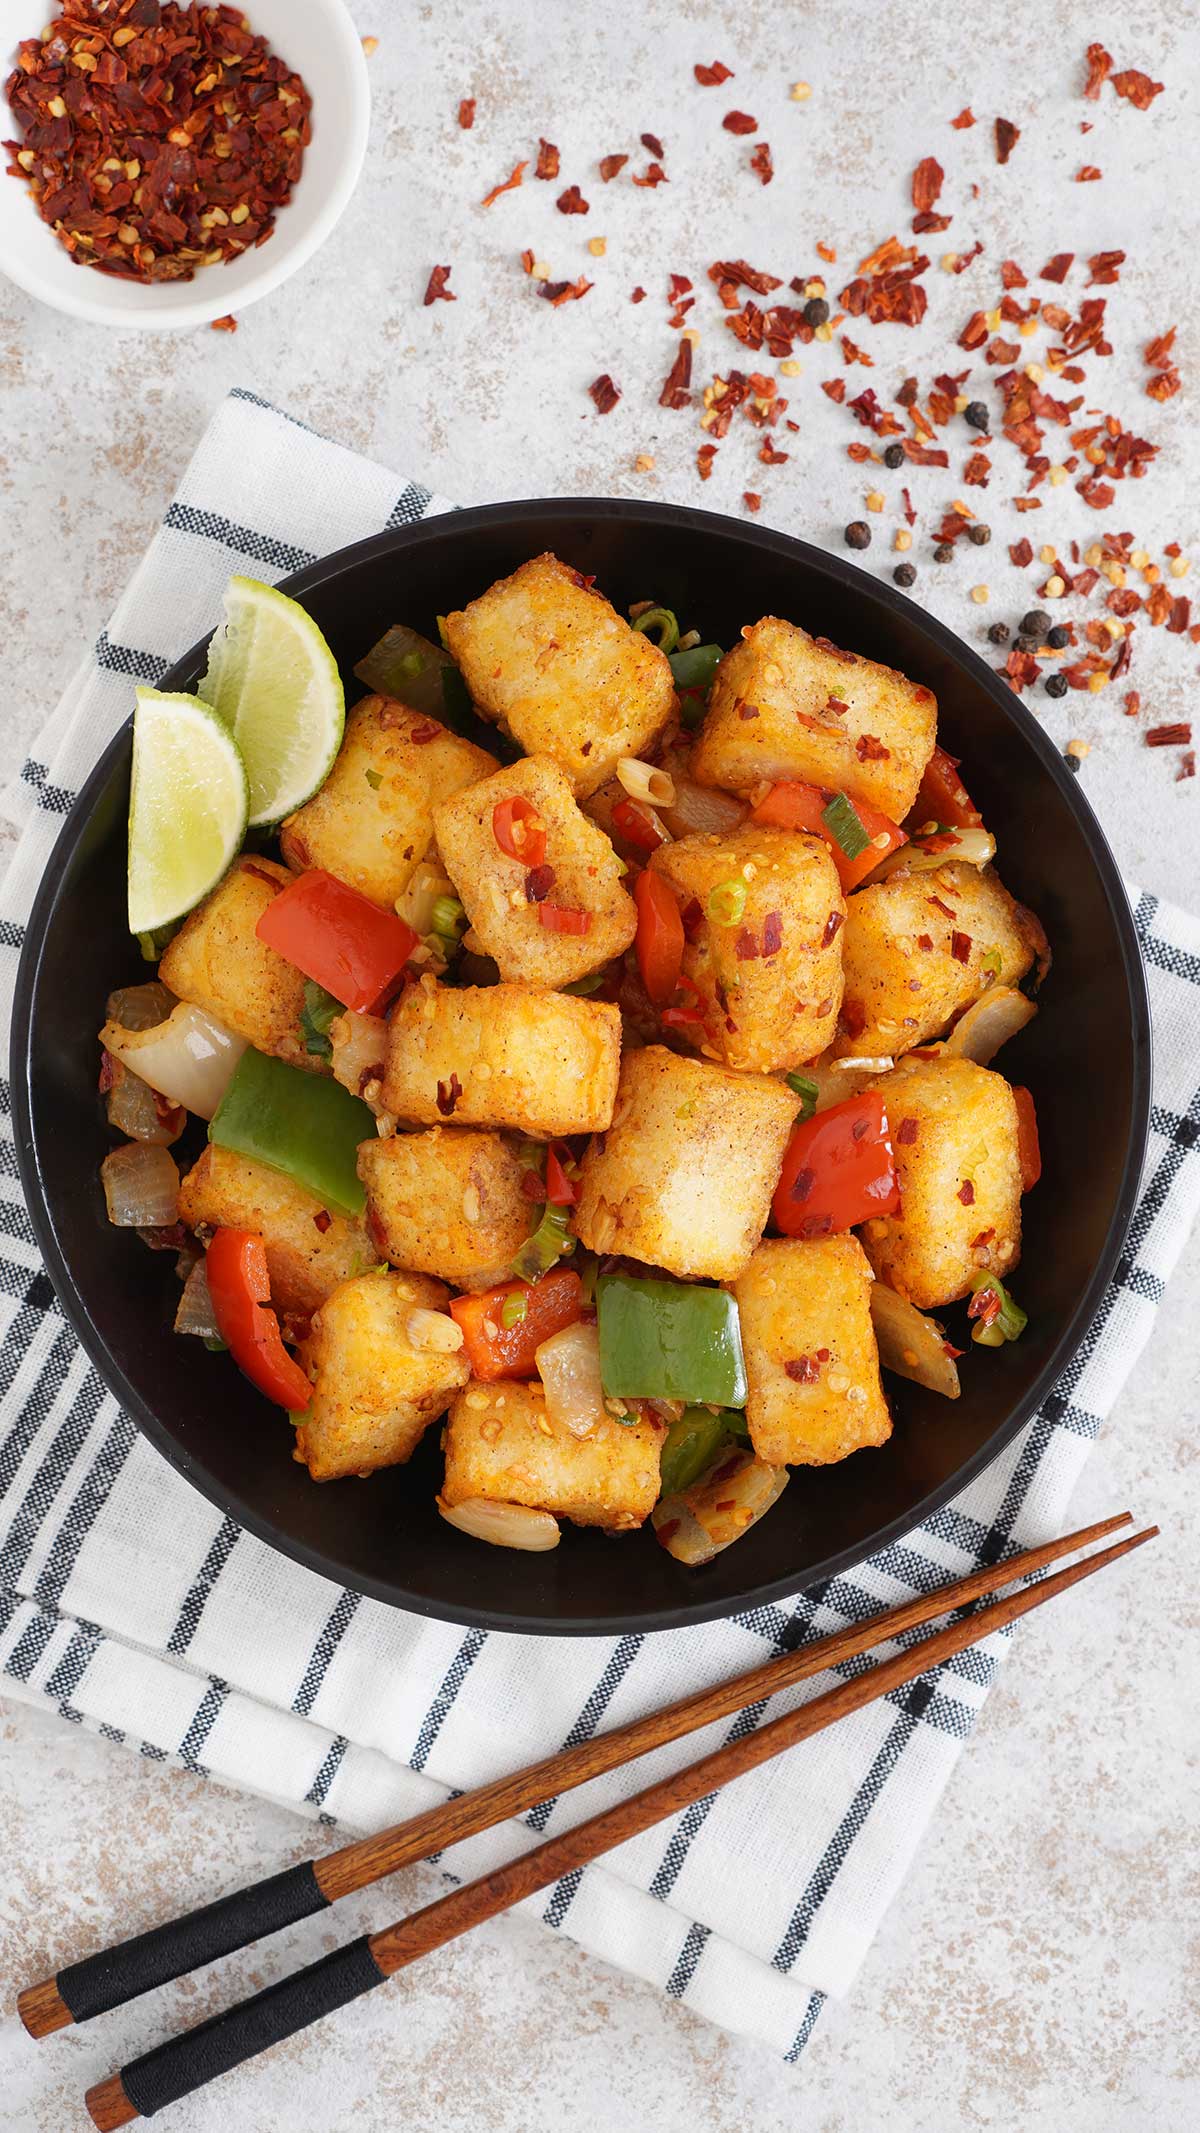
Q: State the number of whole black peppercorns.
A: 13